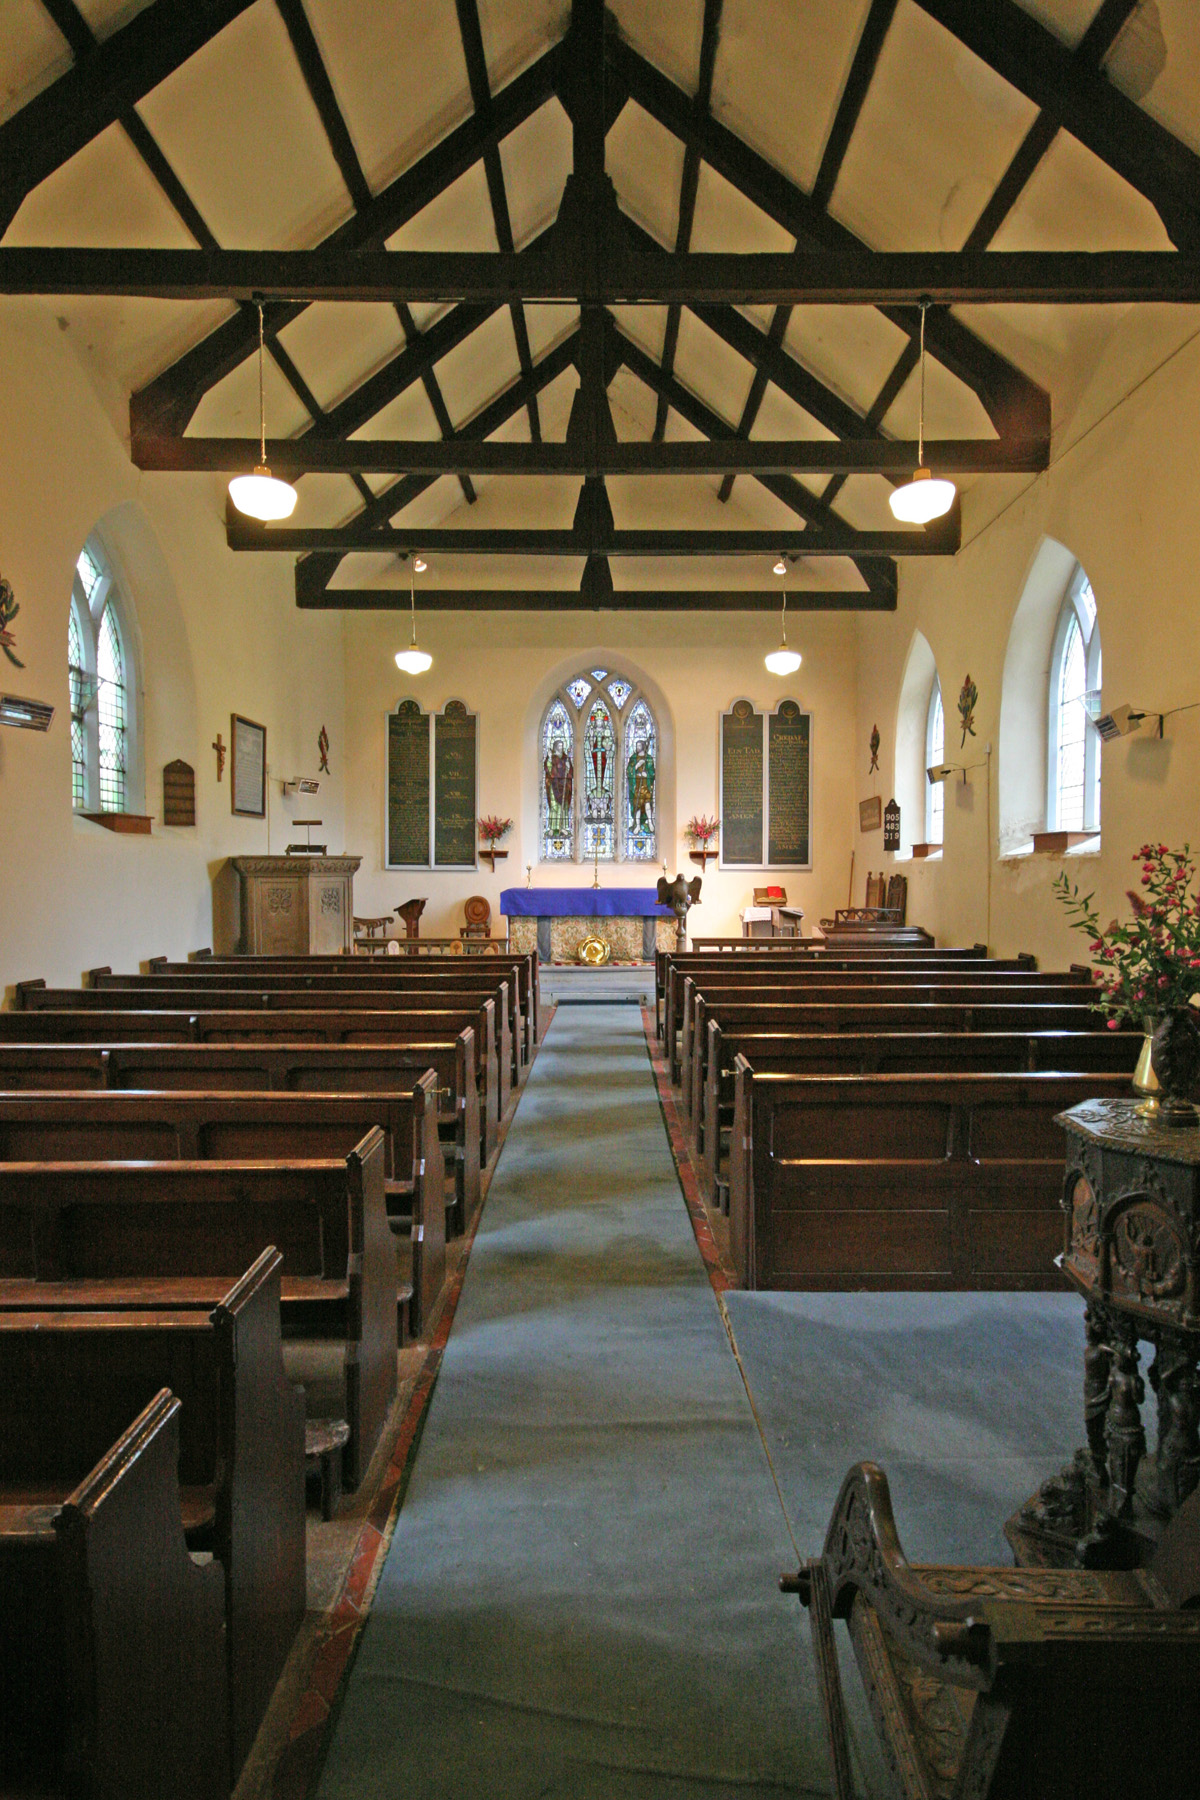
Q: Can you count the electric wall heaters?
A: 4